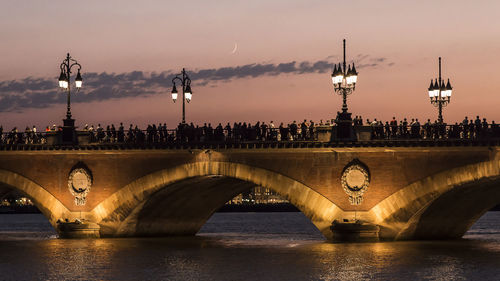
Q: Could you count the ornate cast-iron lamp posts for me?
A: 4